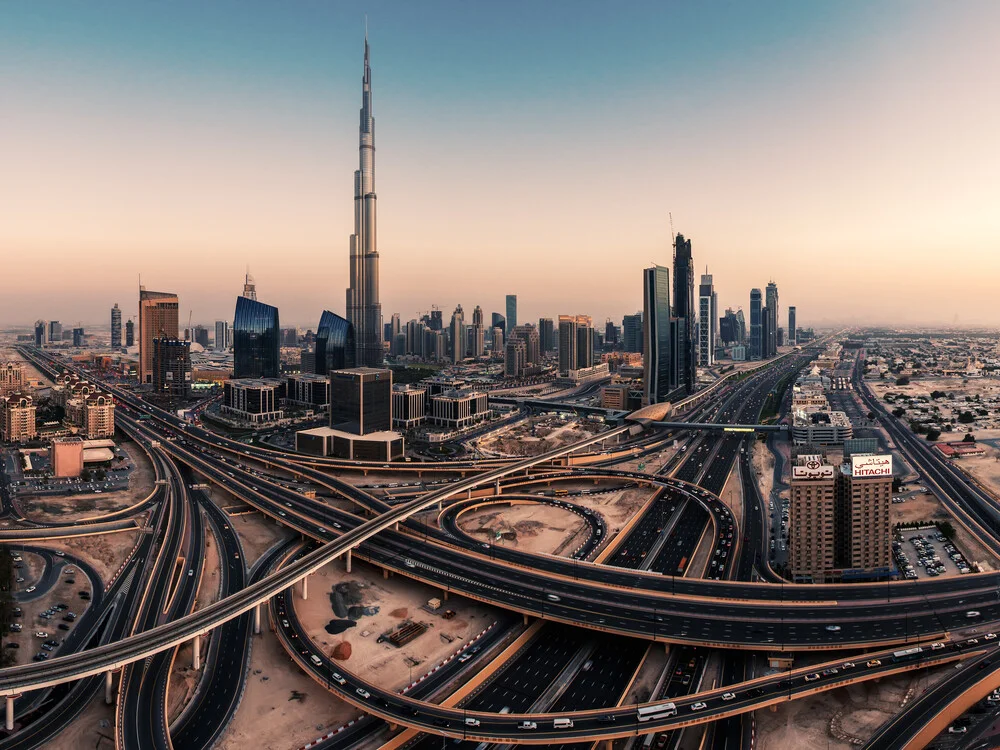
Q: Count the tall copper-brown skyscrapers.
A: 1